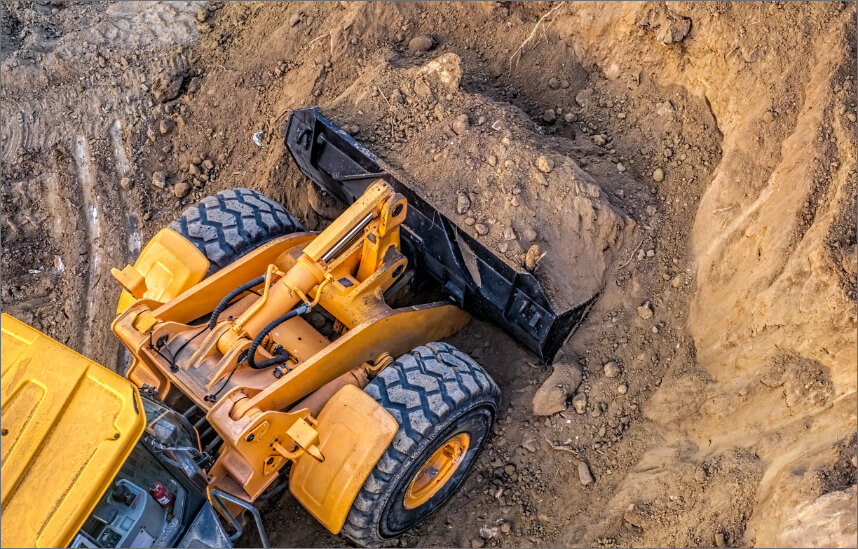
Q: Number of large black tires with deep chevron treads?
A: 2